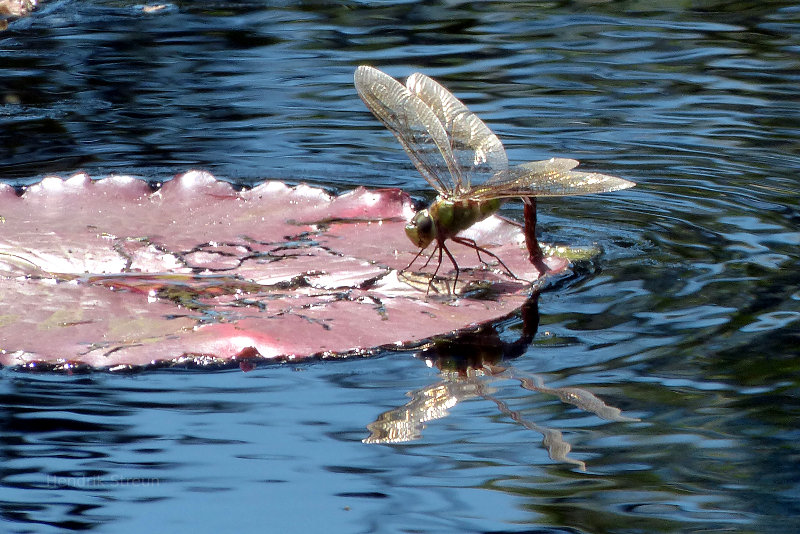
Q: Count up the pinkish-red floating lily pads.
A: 1